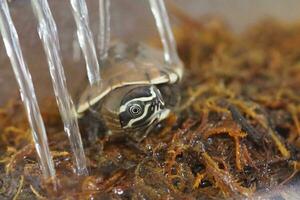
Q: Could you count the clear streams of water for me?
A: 5